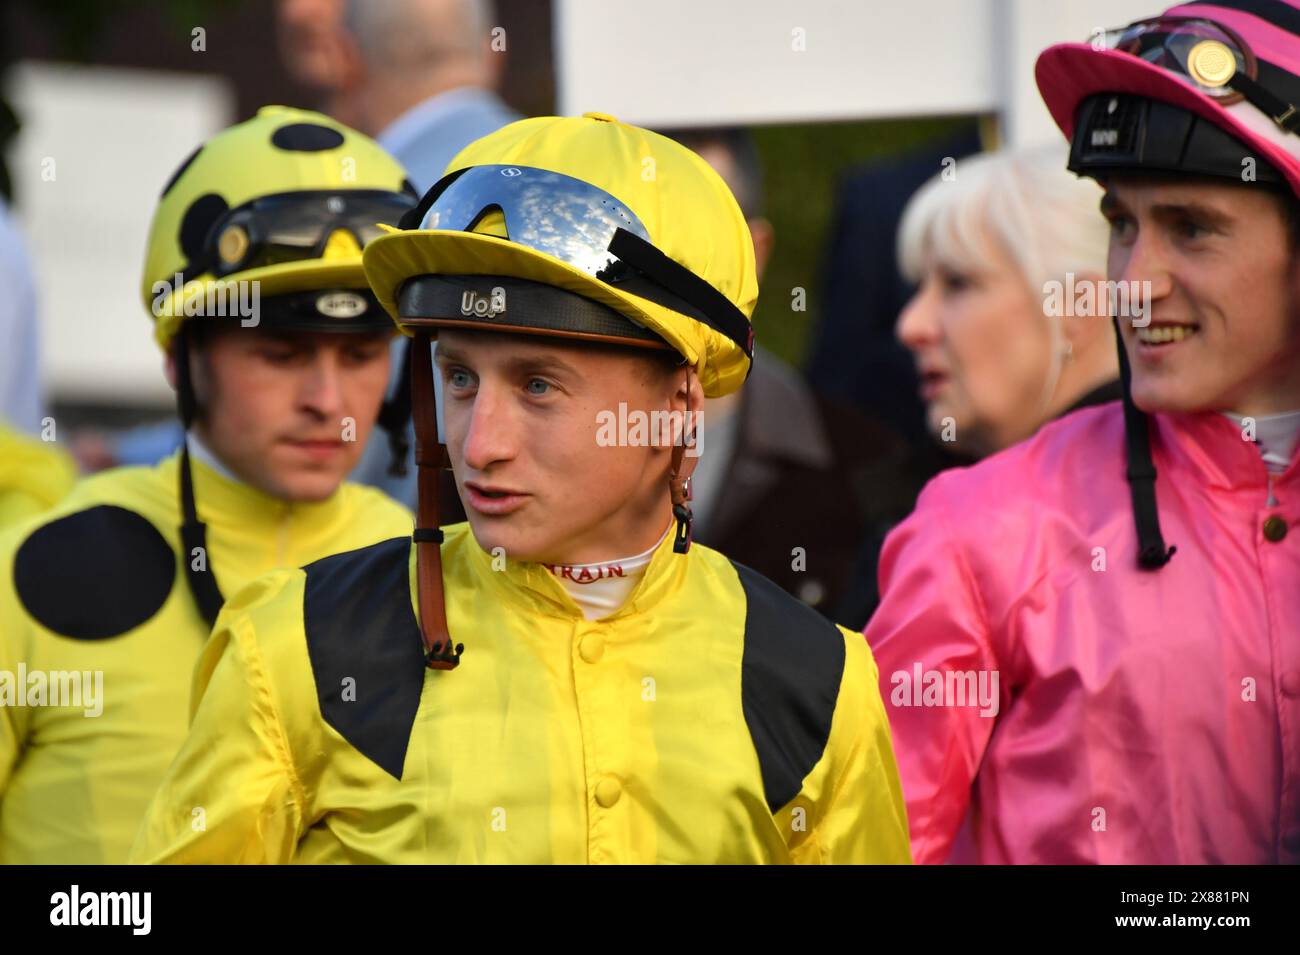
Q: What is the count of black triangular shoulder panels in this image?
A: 2